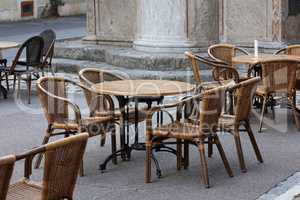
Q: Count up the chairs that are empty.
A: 12